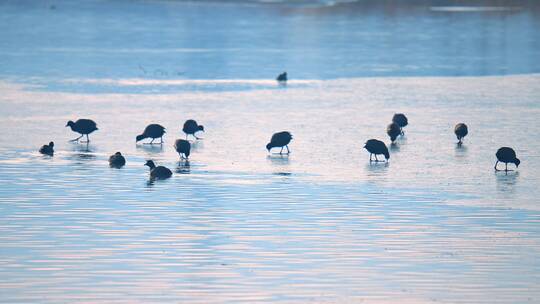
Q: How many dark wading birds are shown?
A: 14